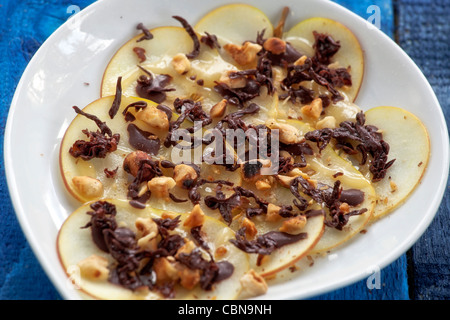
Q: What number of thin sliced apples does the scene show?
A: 8